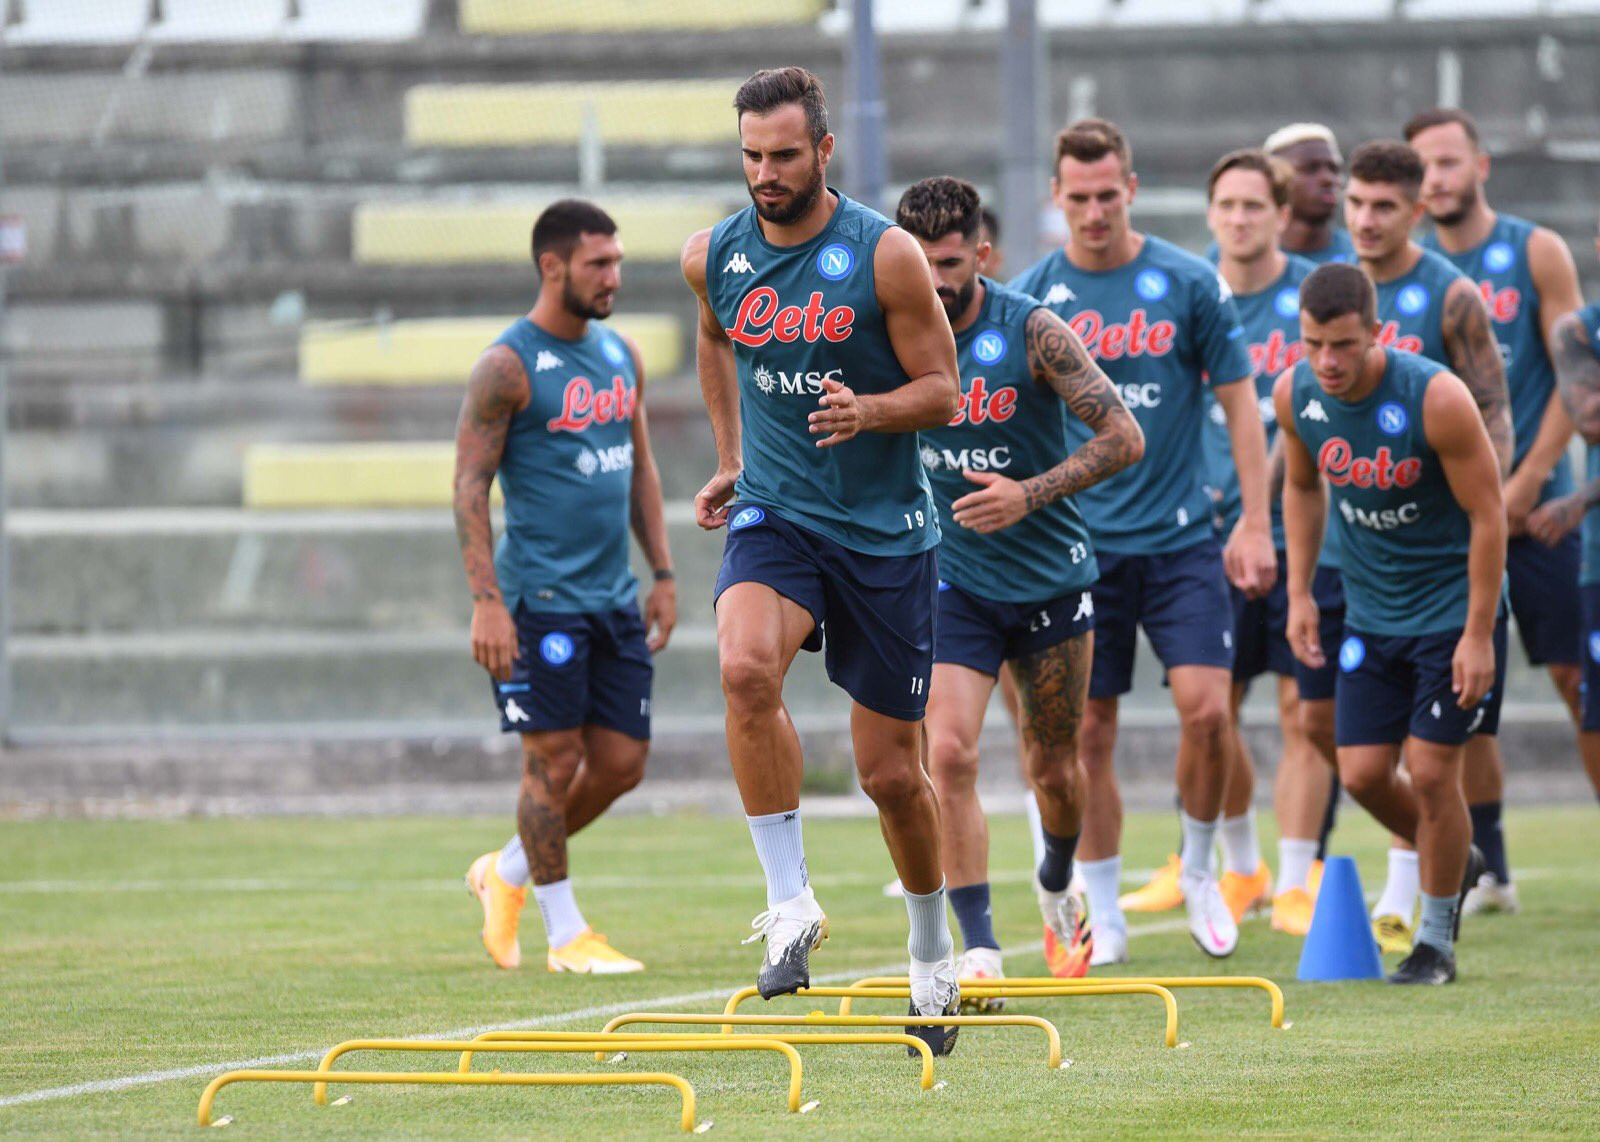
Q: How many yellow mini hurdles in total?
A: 6